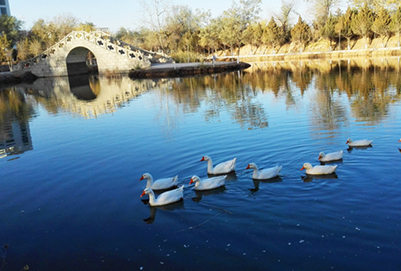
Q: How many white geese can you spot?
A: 8